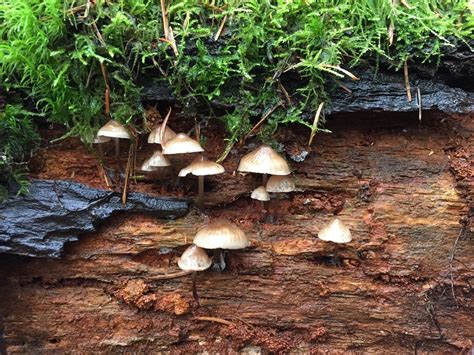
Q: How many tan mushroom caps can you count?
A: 12